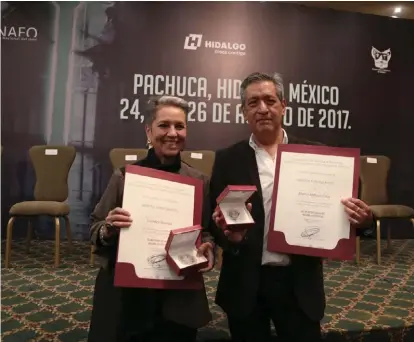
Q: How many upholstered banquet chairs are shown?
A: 4